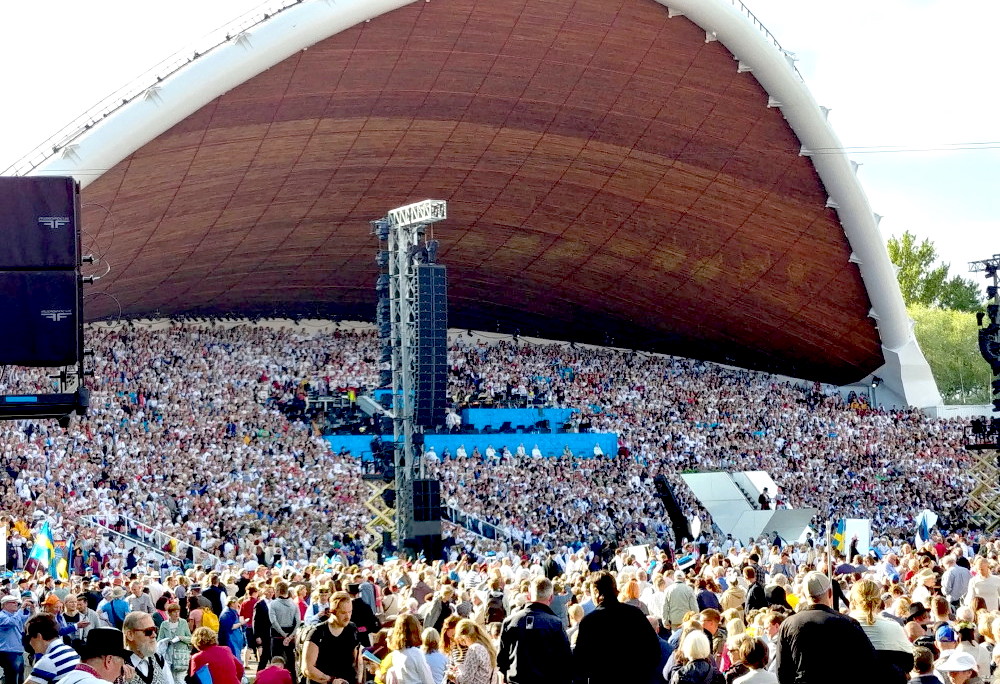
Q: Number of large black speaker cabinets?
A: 2